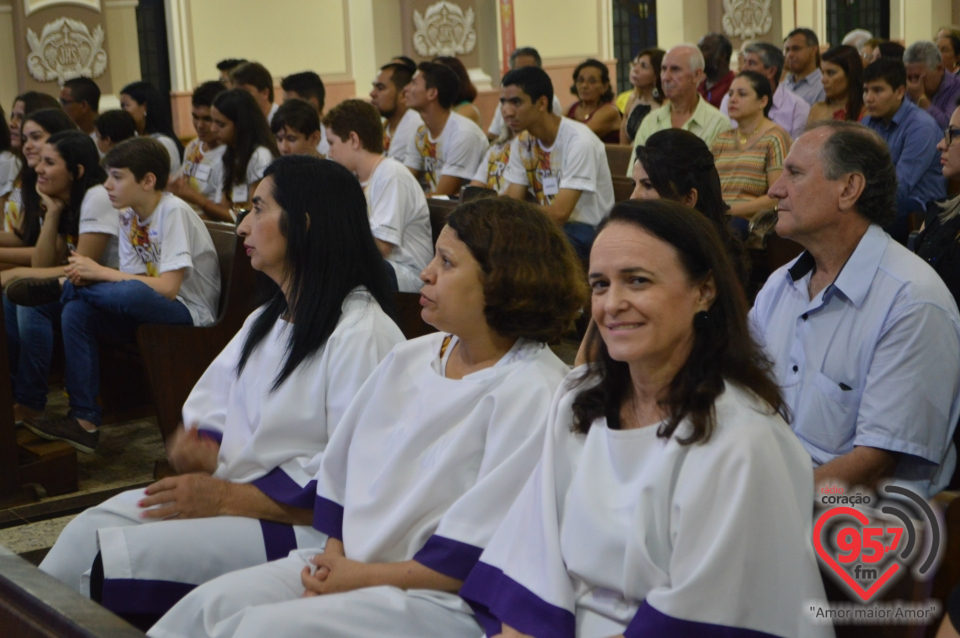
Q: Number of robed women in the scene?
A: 3